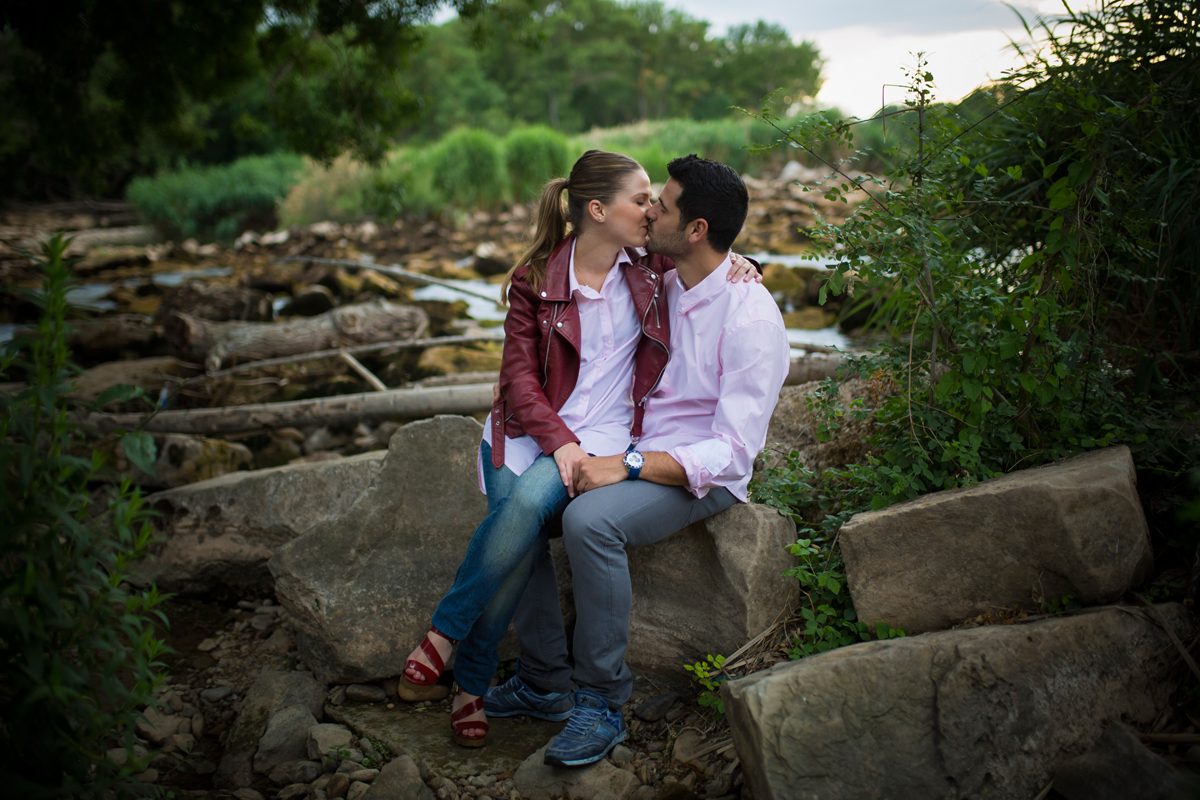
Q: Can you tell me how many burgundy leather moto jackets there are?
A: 1